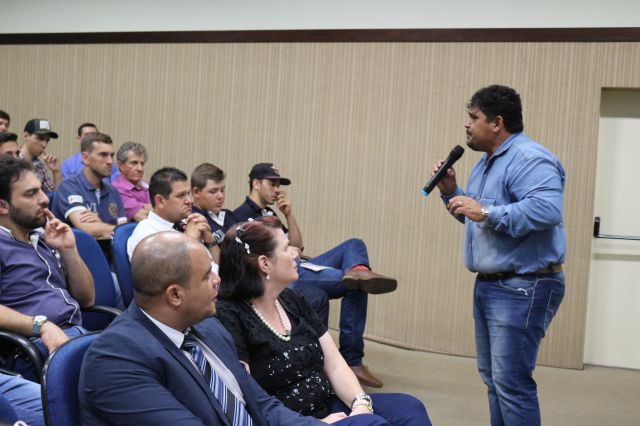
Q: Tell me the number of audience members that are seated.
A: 12